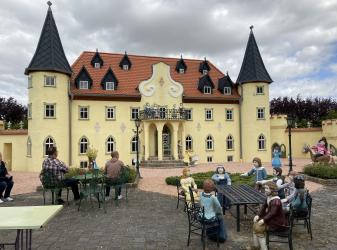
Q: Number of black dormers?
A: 8